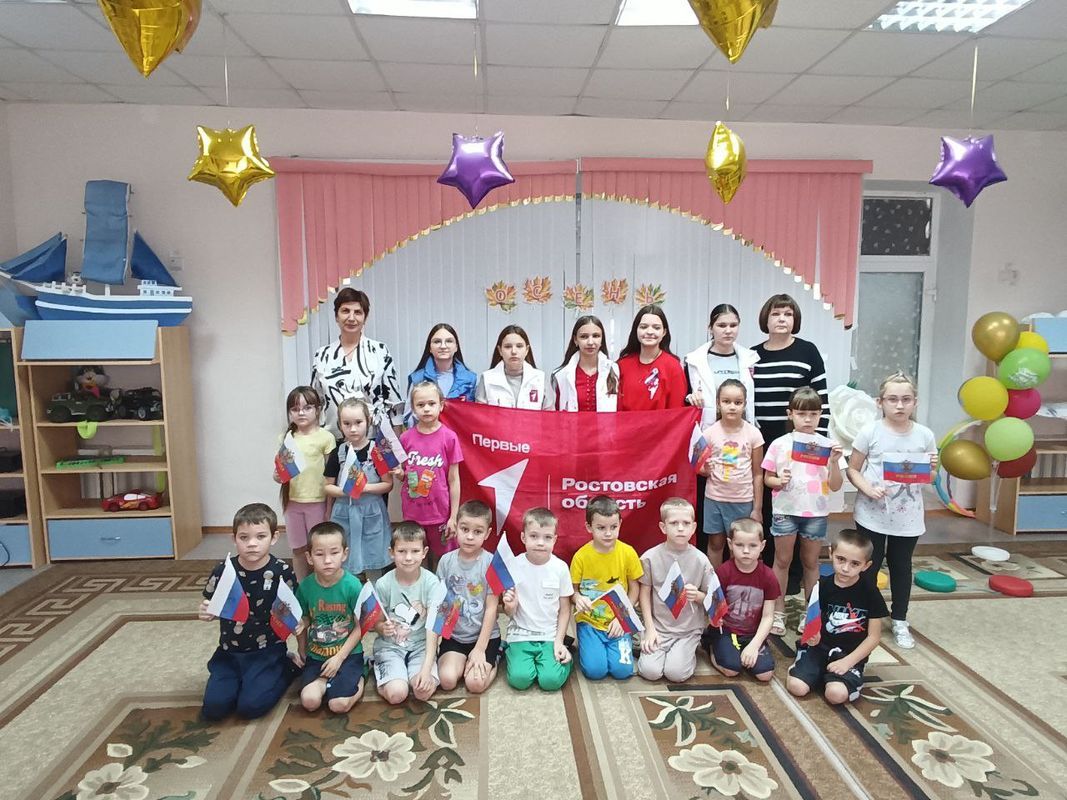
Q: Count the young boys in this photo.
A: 9